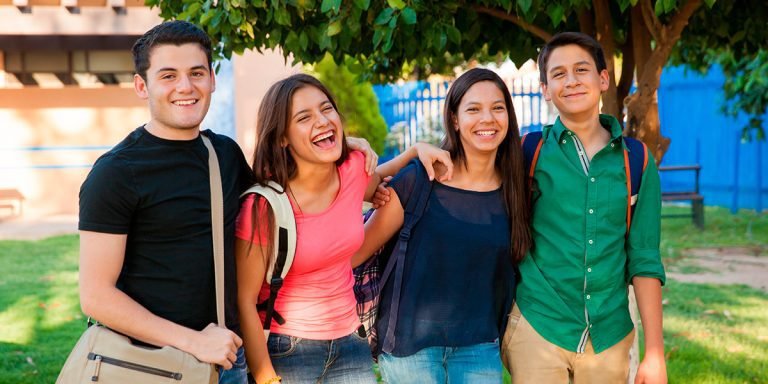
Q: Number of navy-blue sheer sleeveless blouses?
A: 1